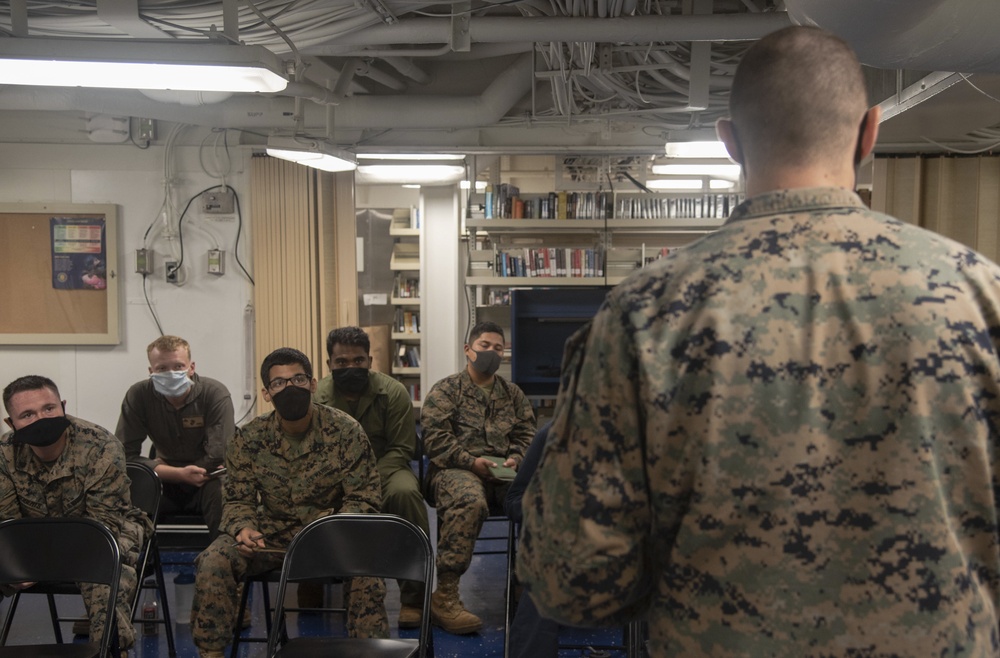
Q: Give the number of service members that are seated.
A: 5